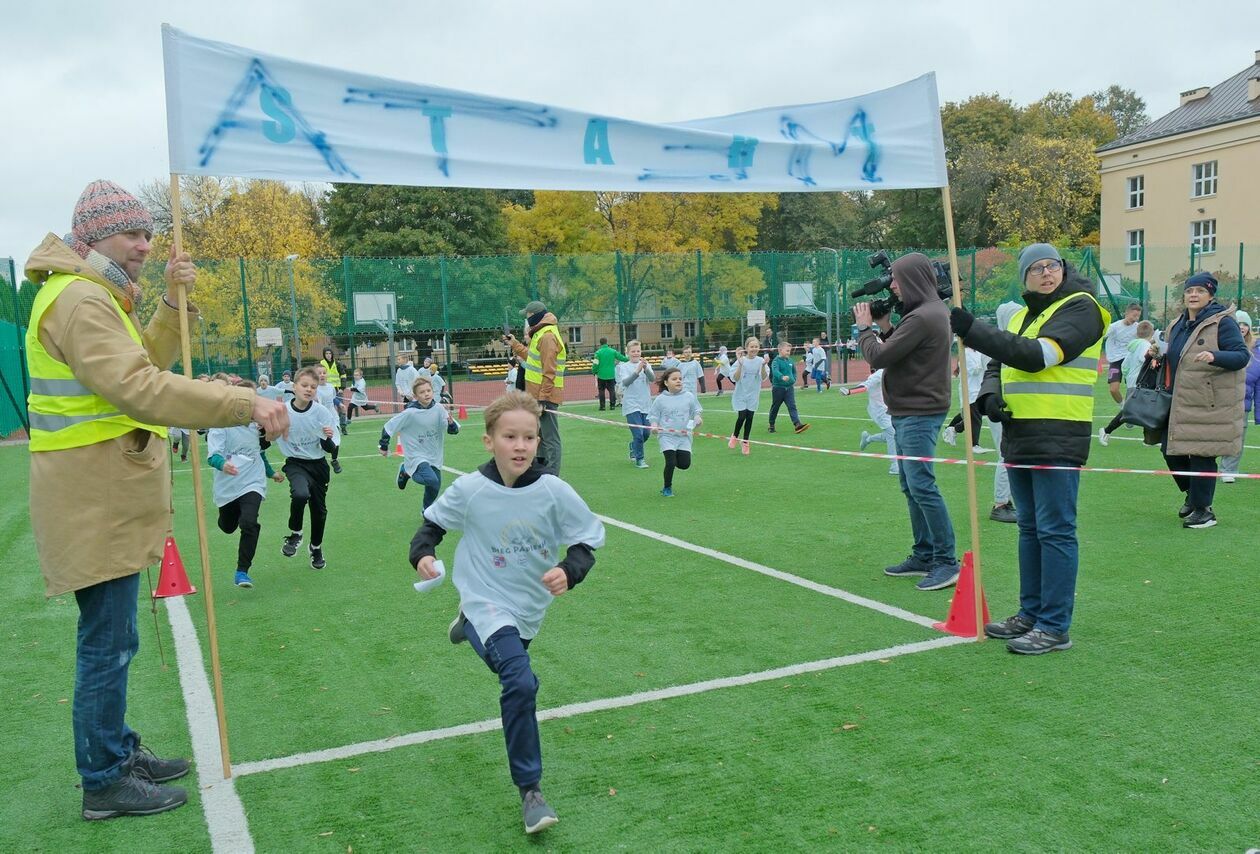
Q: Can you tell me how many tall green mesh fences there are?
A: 1